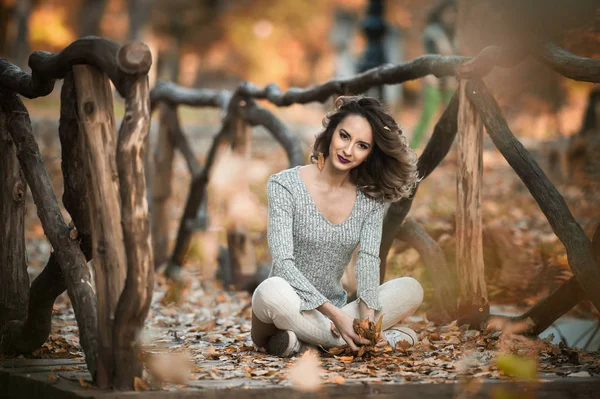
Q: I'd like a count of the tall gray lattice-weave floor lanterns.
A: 0